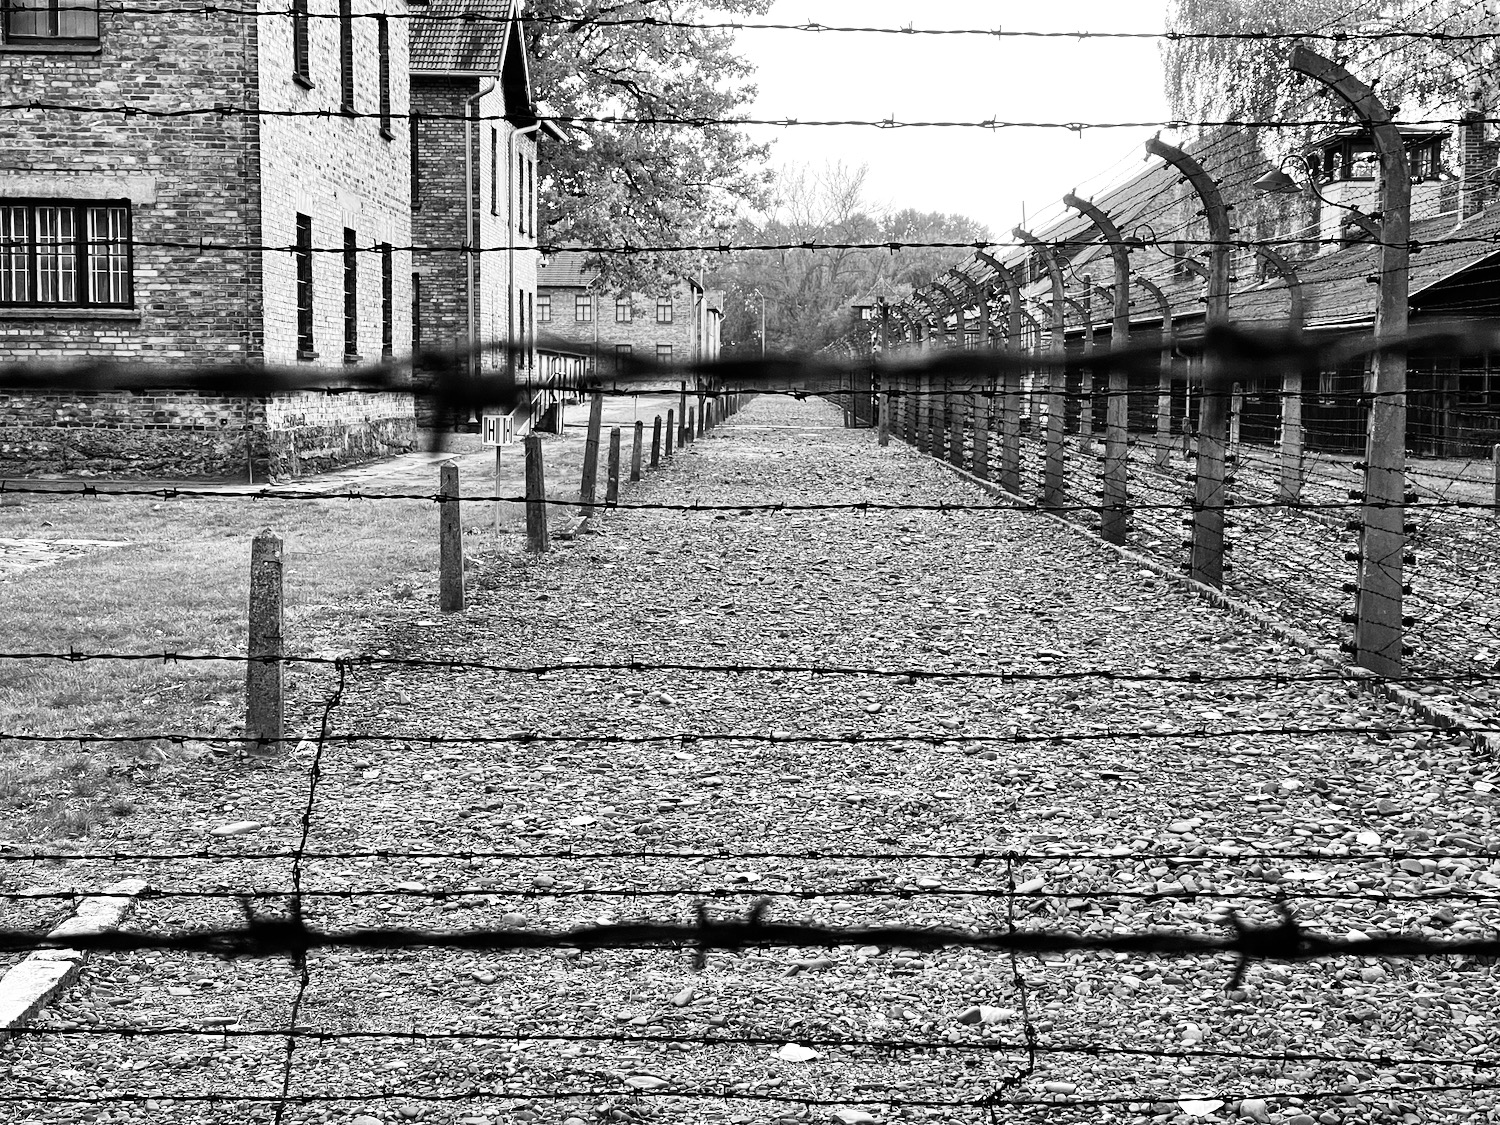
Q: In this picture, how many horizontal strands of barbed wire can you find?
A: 13